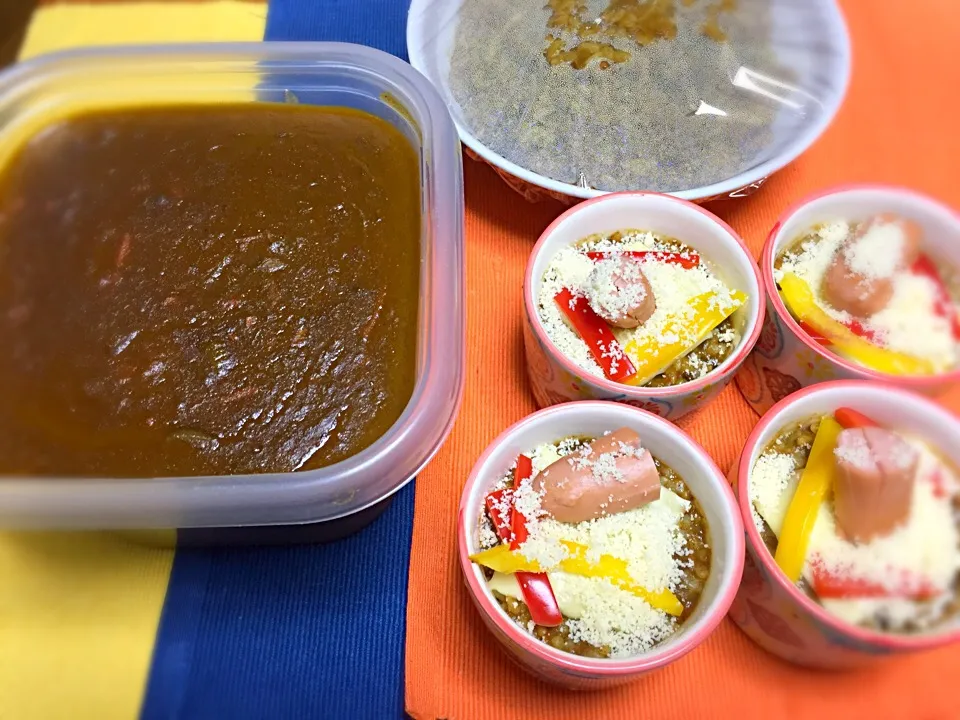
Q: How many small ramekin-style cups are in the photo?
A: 4